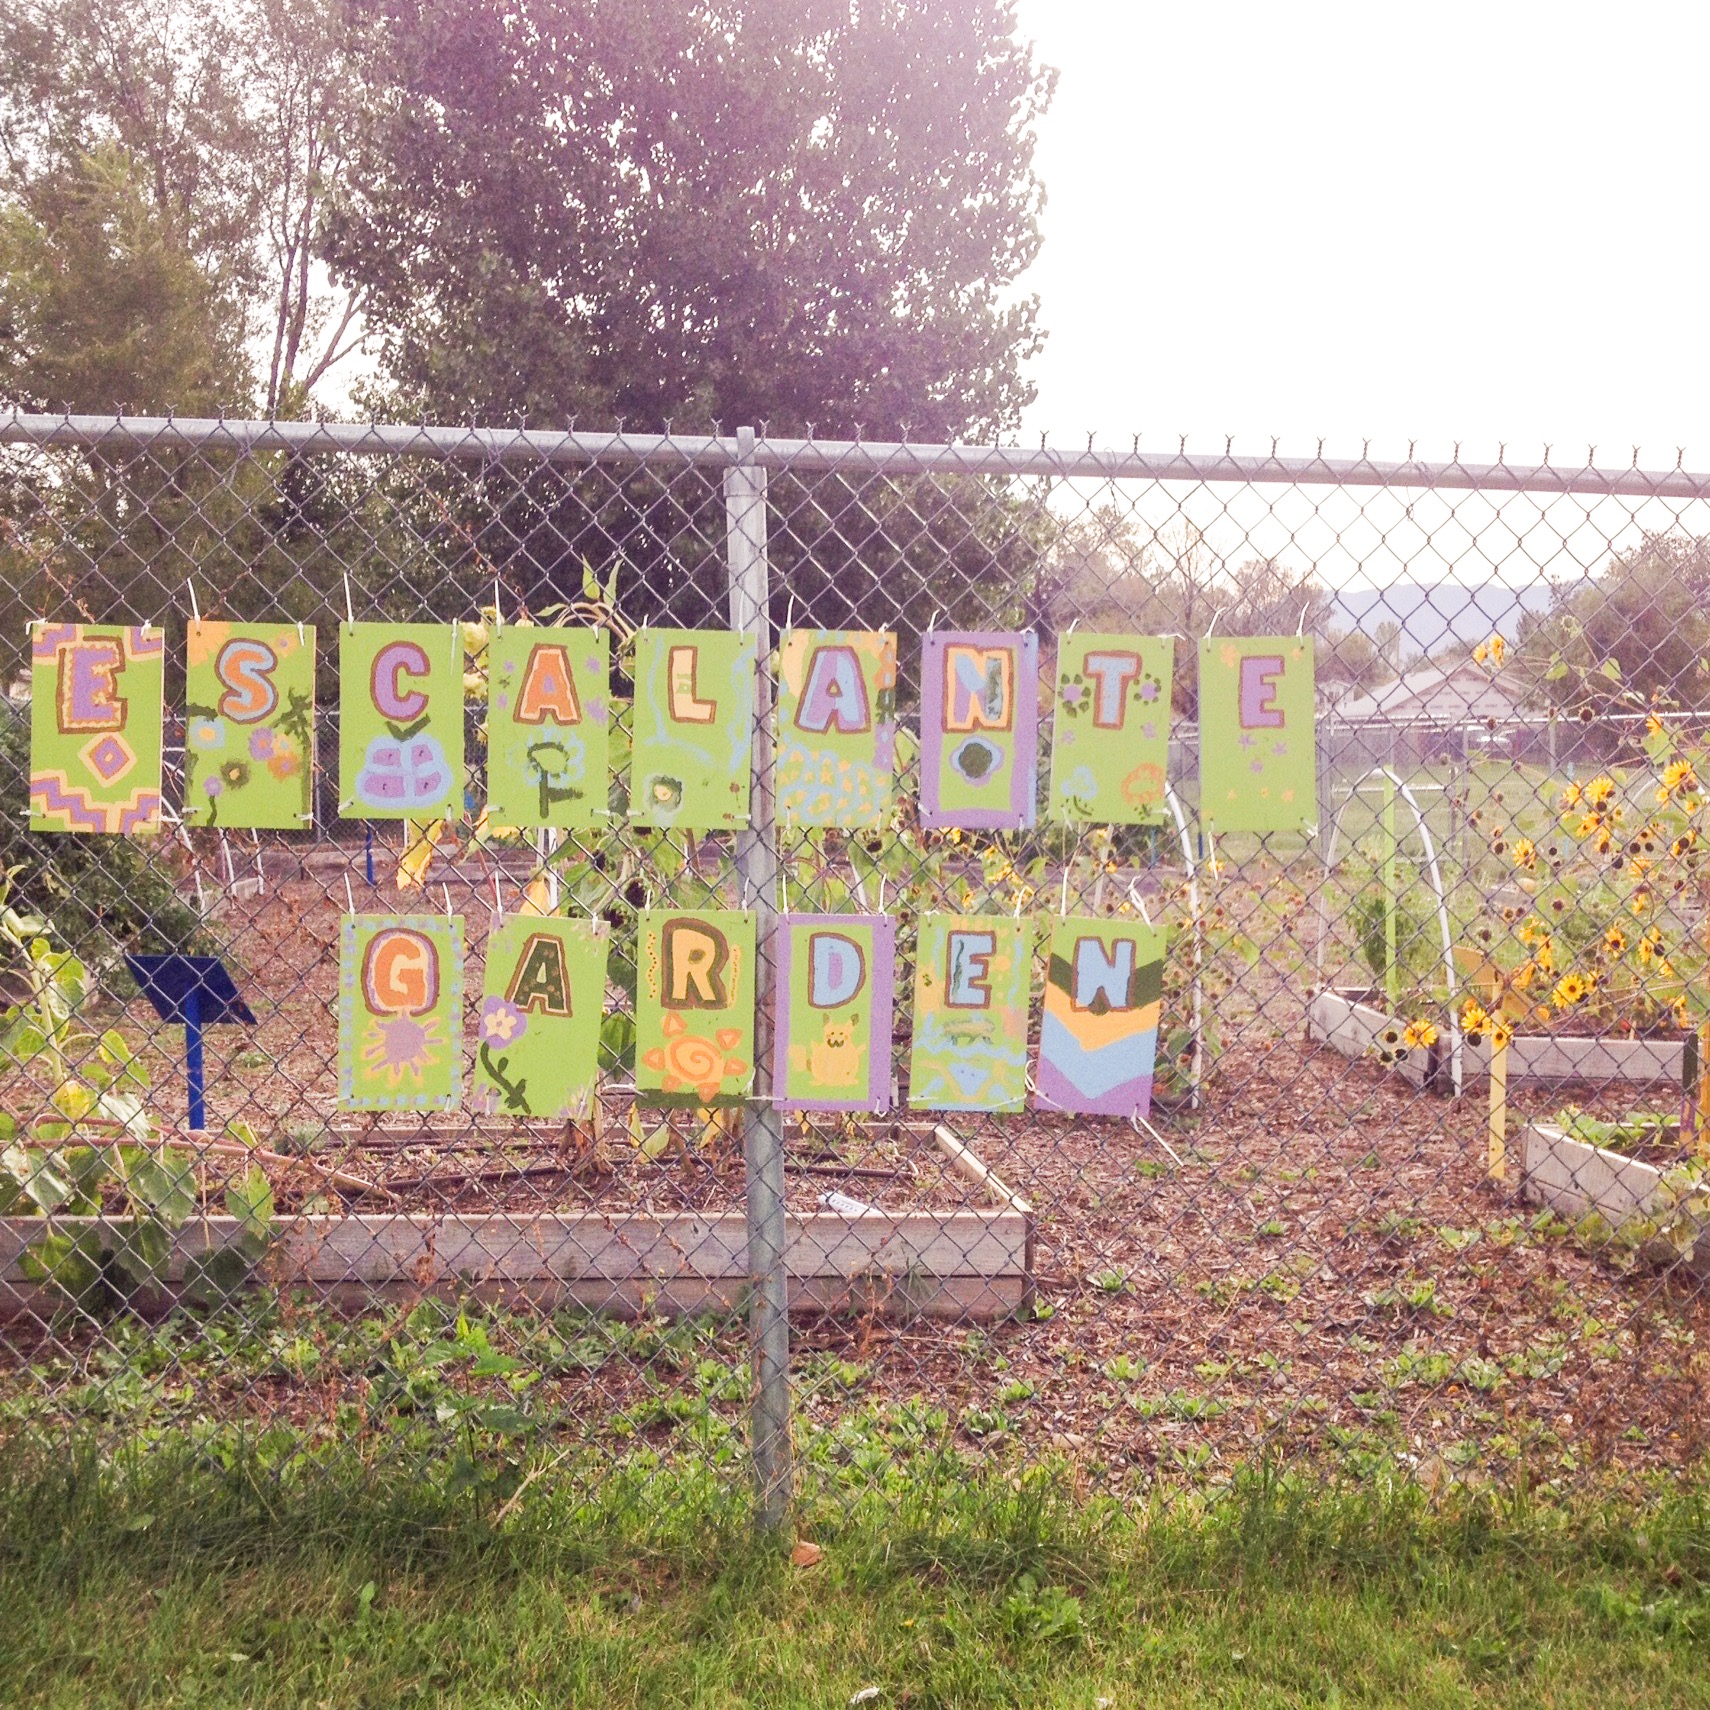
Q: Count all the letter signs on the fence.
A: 15